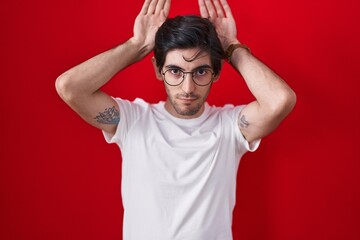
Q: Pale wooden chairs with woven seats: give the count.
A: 0